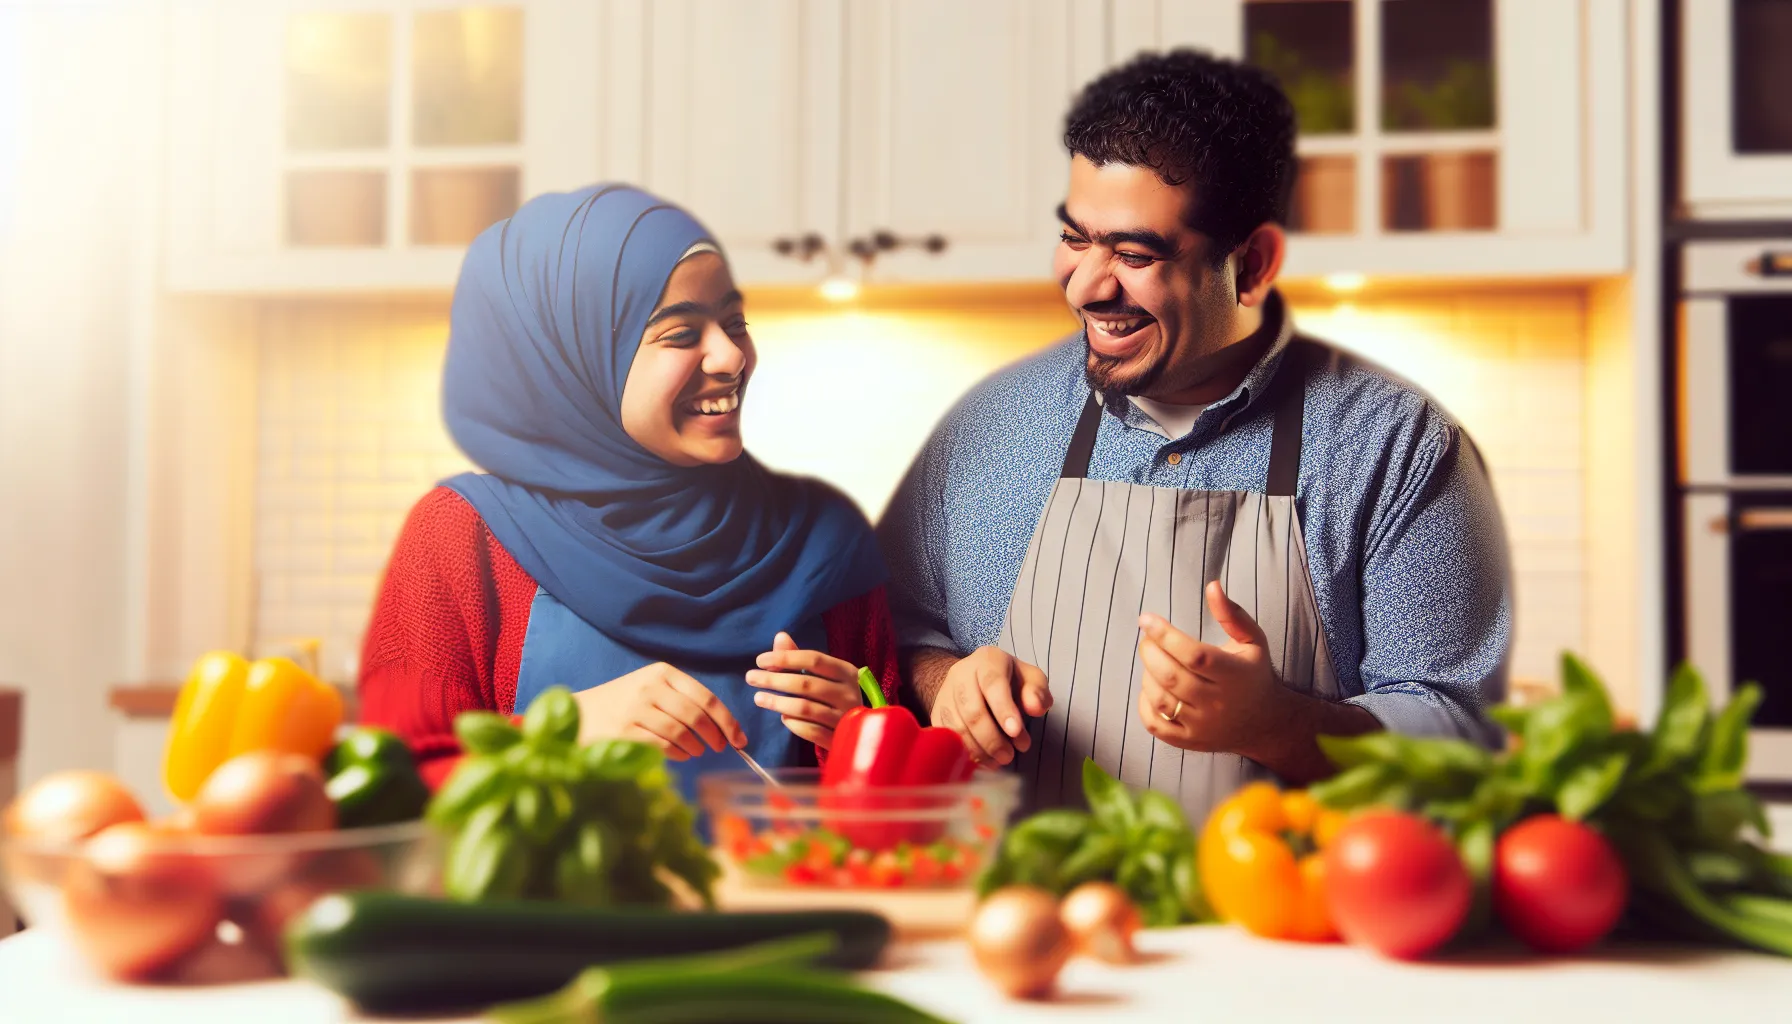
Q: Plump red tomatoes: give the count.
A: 2